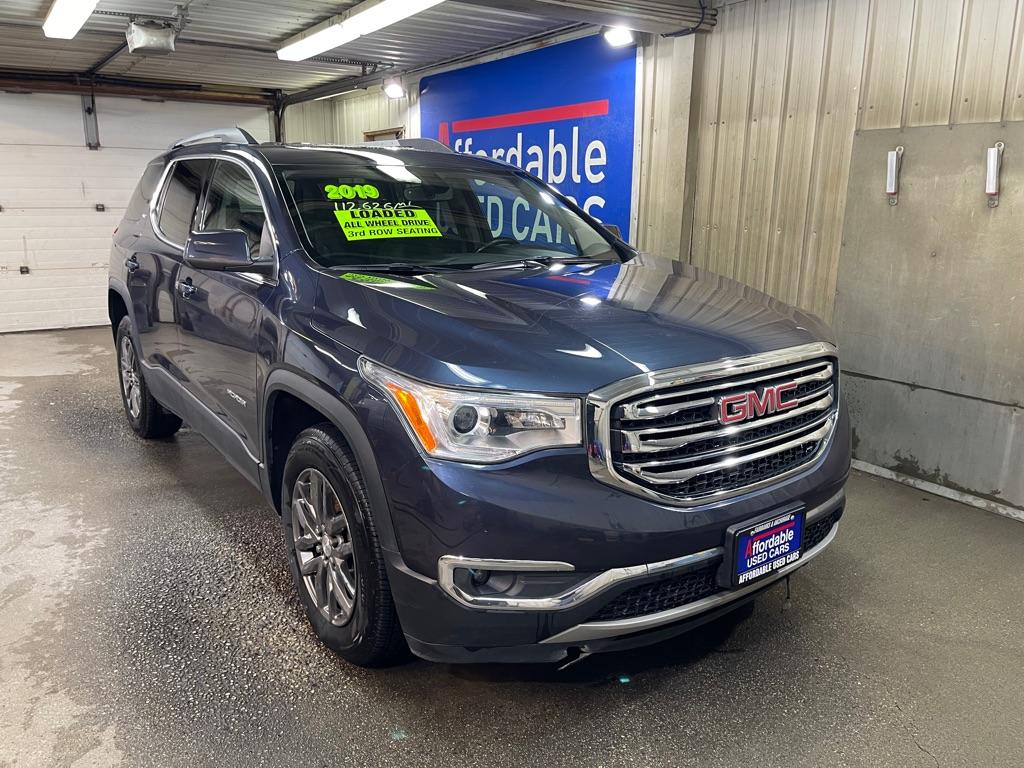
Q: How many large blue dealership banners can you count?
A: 1